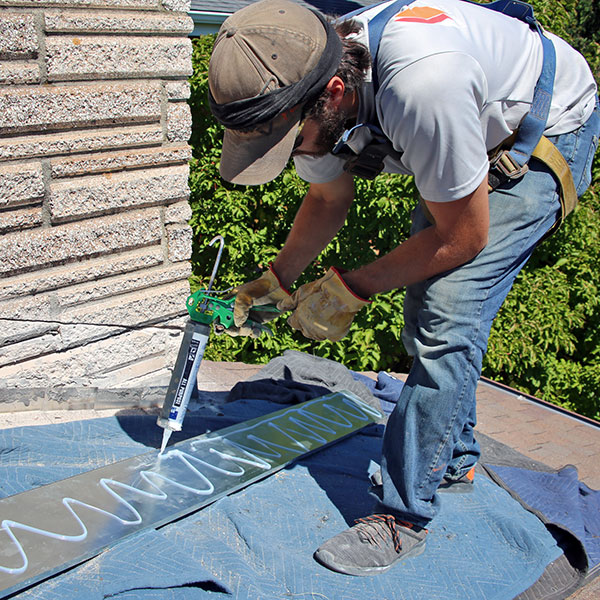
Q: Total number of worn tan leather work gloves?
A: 2